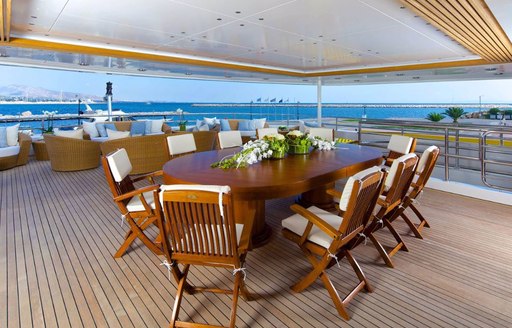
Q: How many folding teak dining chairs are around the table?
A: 10